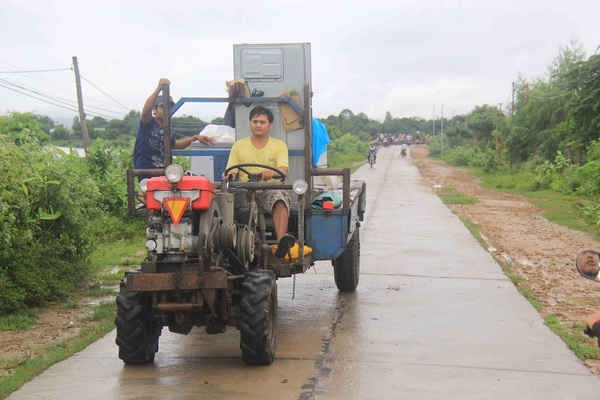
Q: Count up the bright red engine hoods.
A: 1